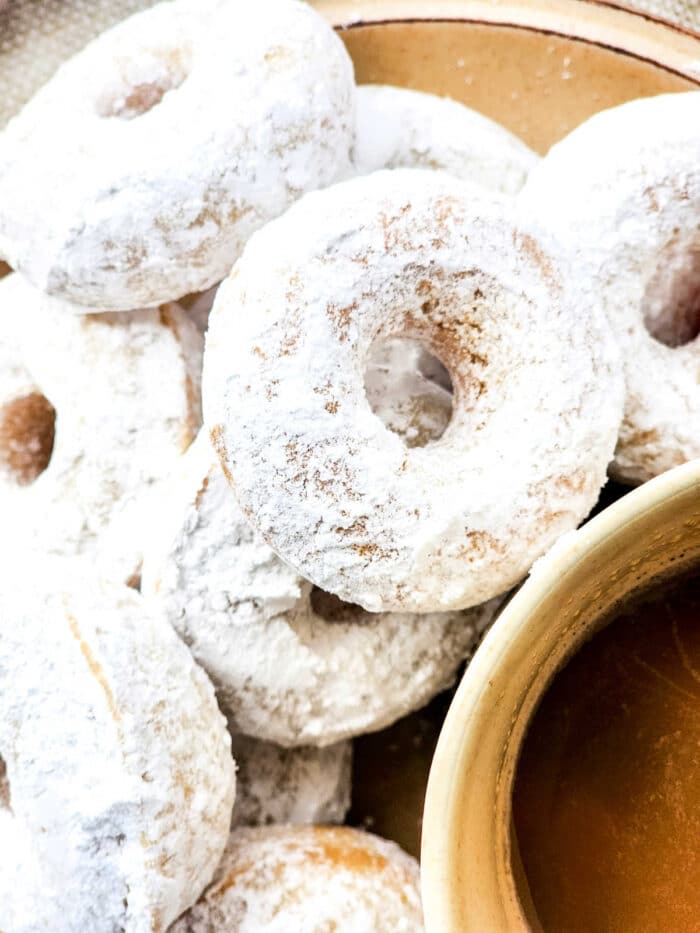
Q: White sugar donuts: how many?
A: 9